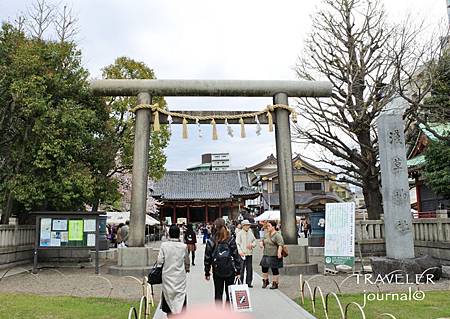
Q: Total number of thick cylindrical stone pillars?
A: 2